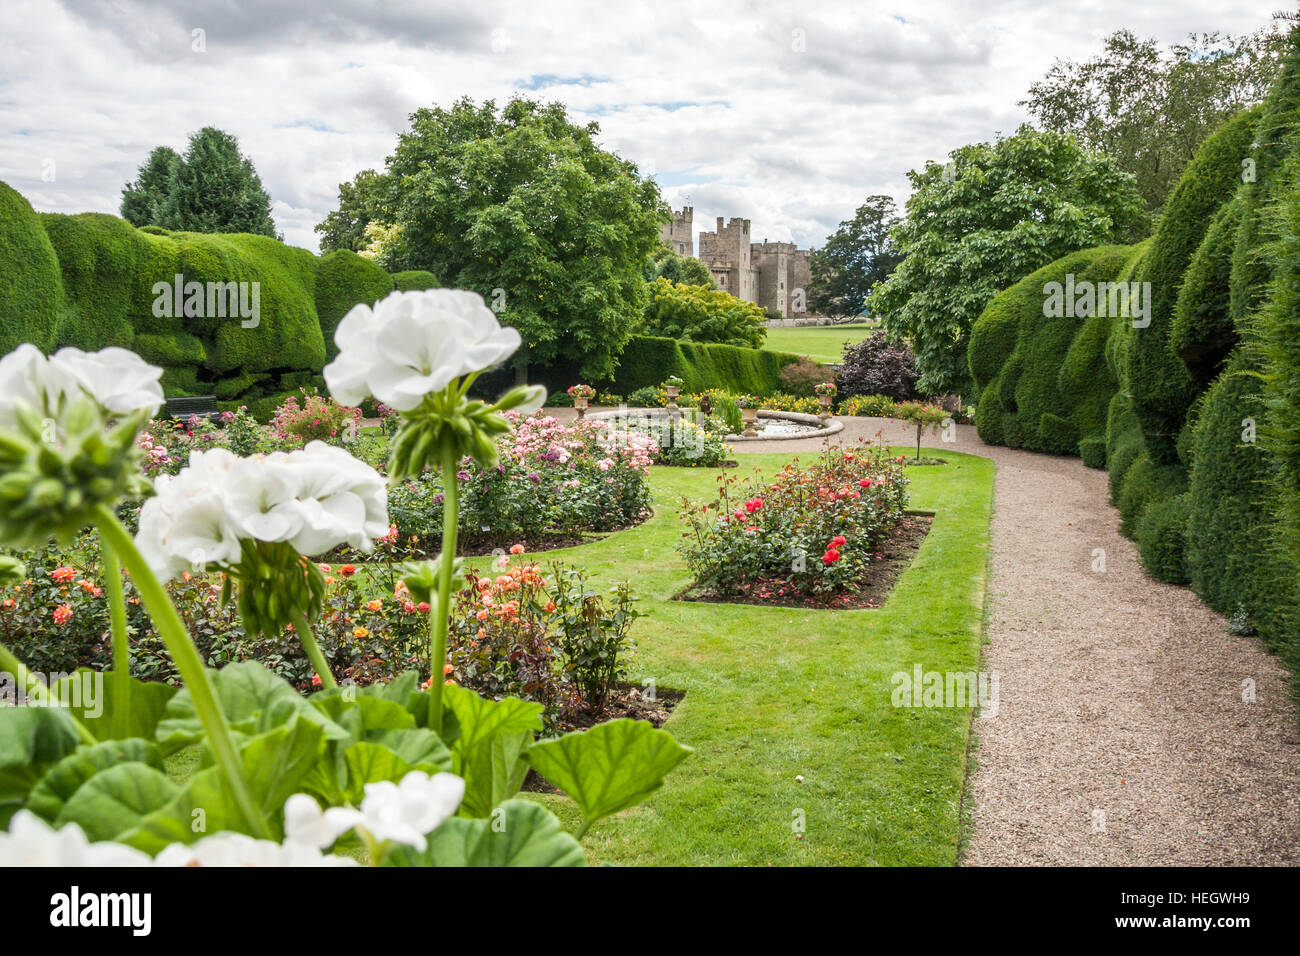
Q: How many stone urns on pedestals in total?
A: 4